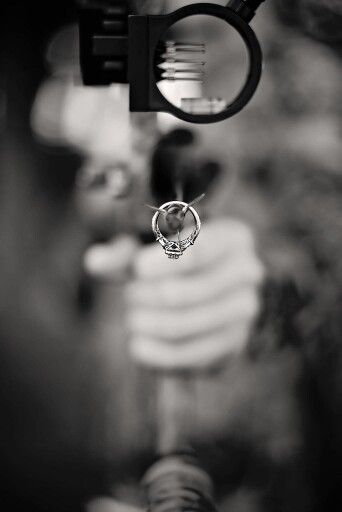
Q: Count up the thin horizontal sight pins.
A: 5